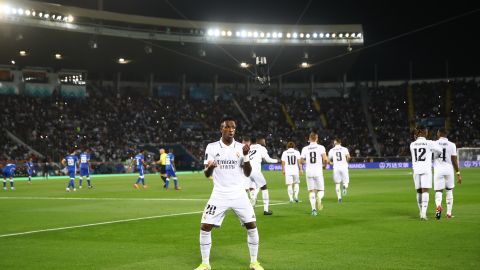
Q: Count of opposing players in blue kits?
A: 6